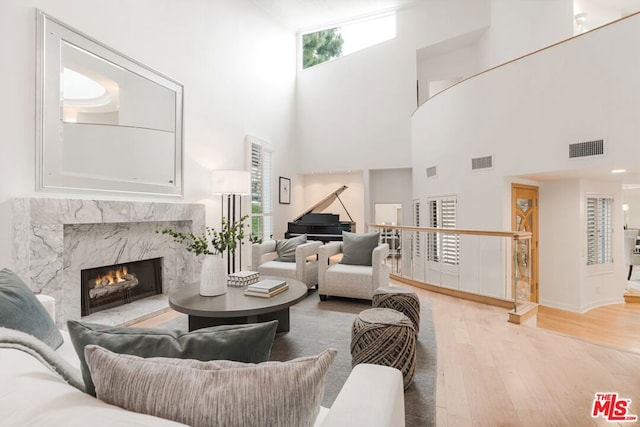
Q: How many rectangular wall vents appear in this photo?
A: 3